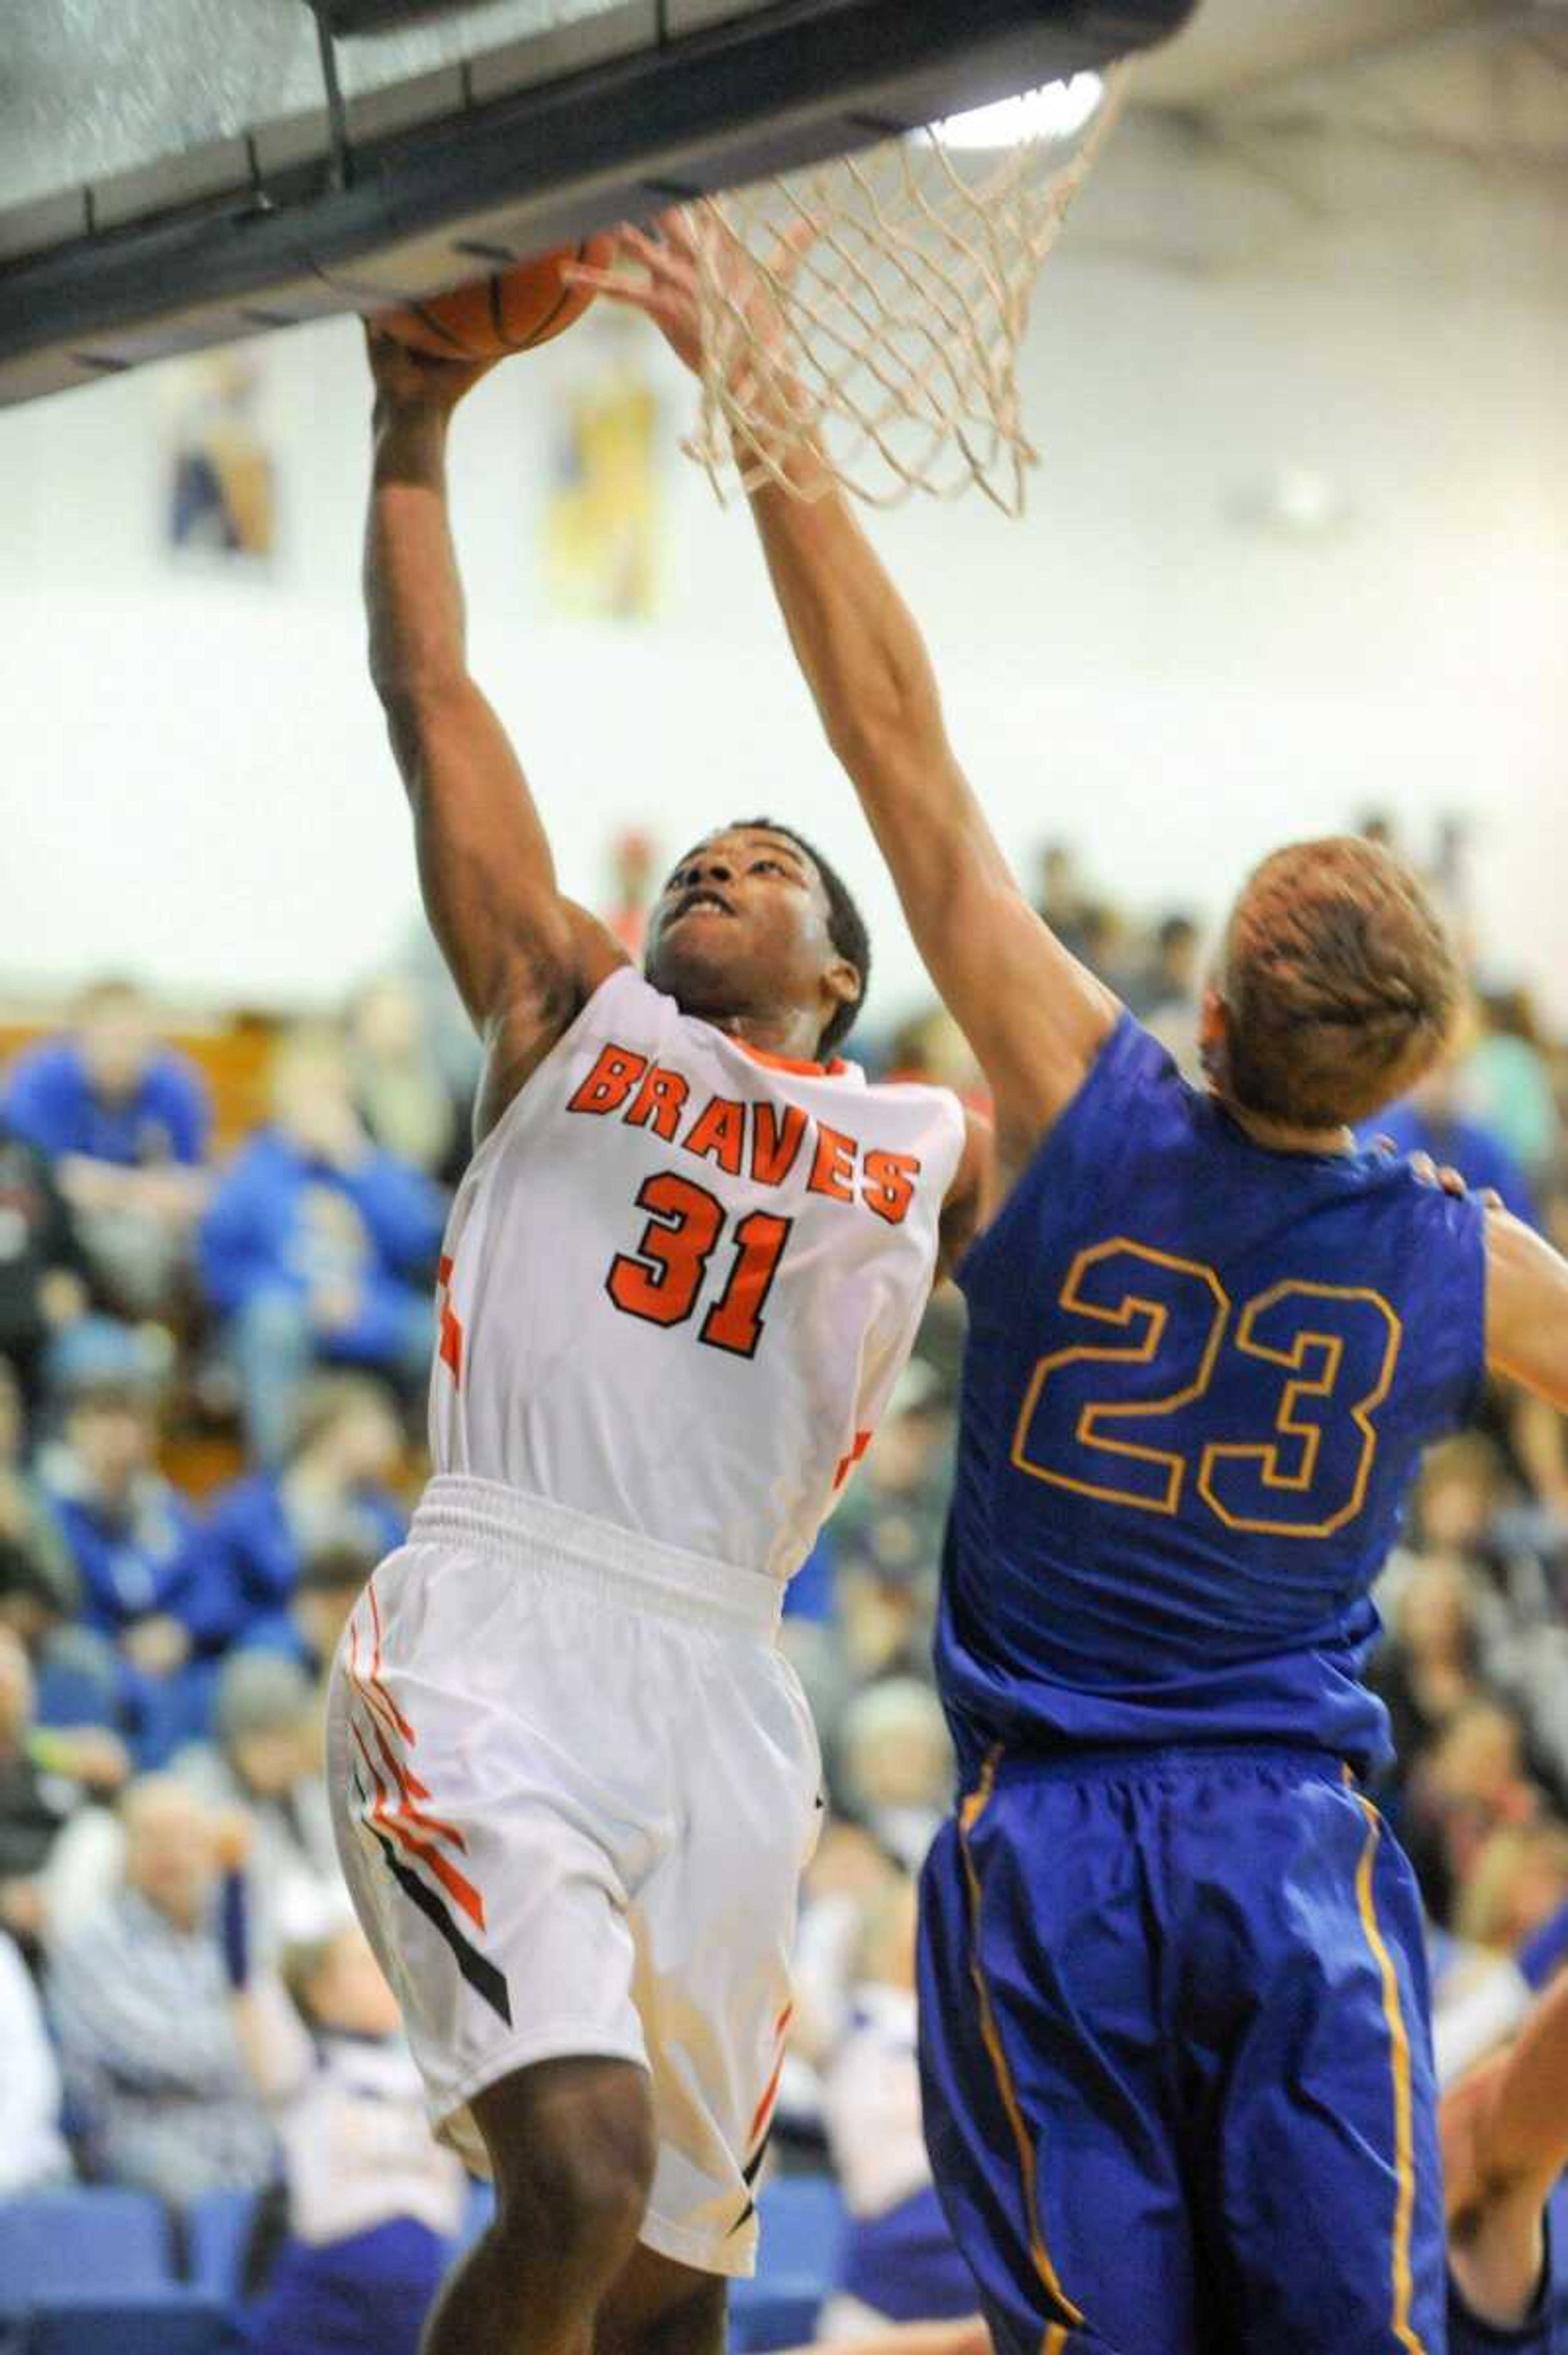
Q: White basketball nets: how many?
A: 1